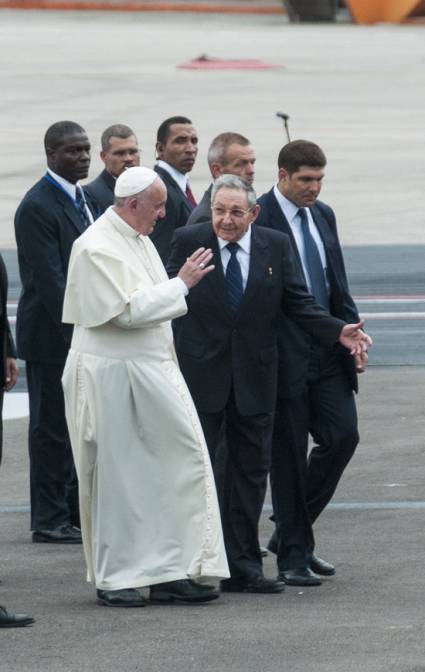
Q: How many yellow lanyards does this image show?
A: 0